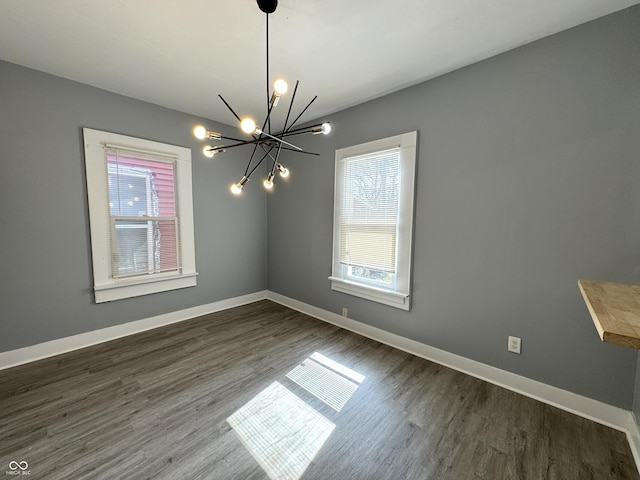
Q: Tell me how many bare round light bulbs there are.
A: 8